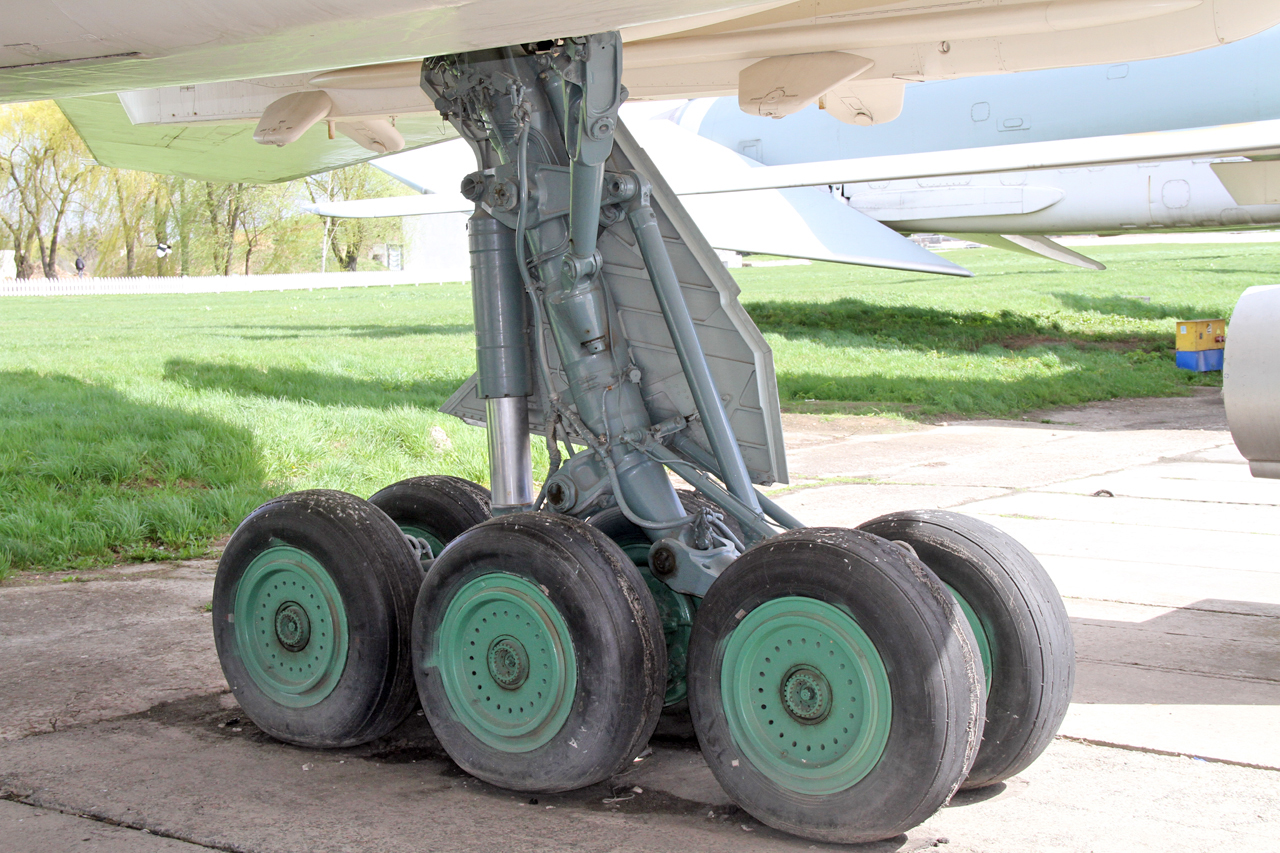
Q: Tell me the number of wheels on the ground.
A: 6